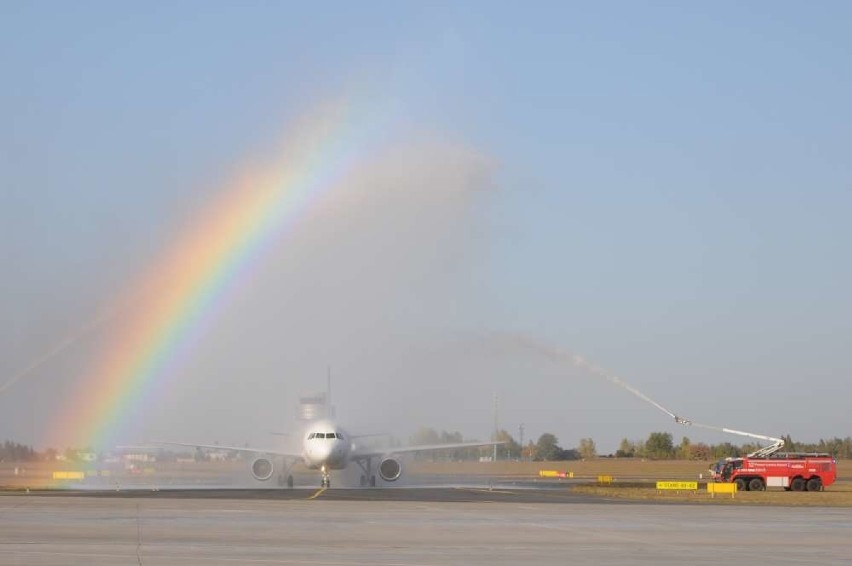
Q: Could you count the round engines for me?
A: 2